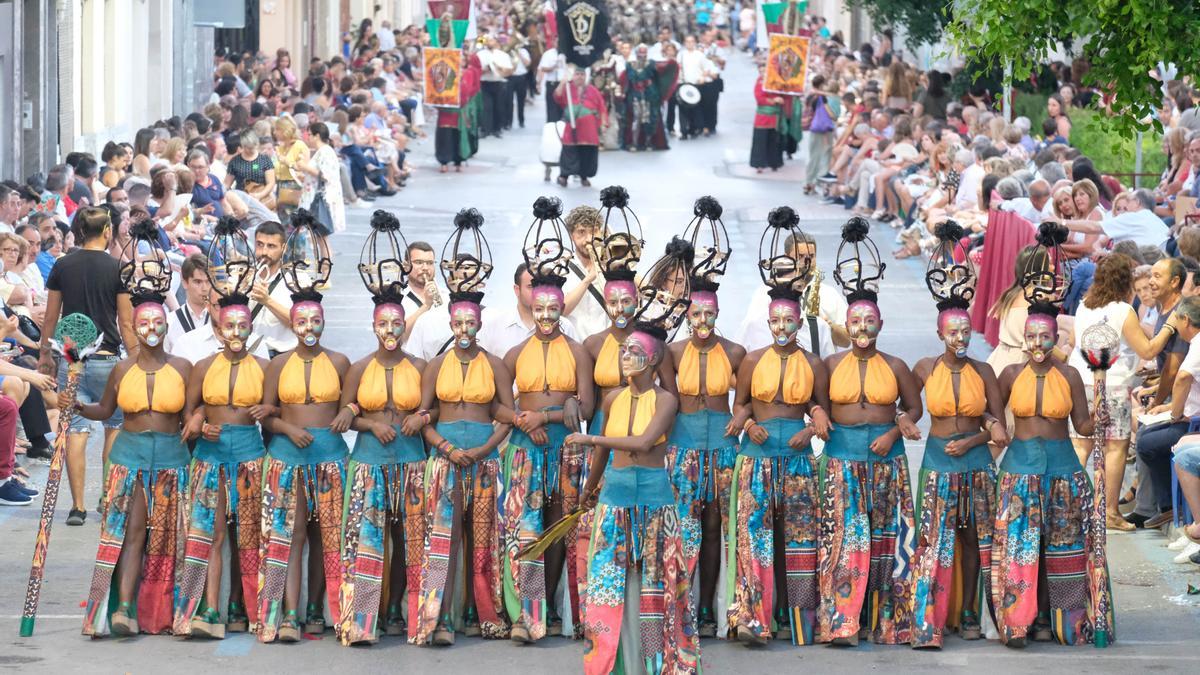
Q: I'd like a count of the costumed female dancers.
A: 13